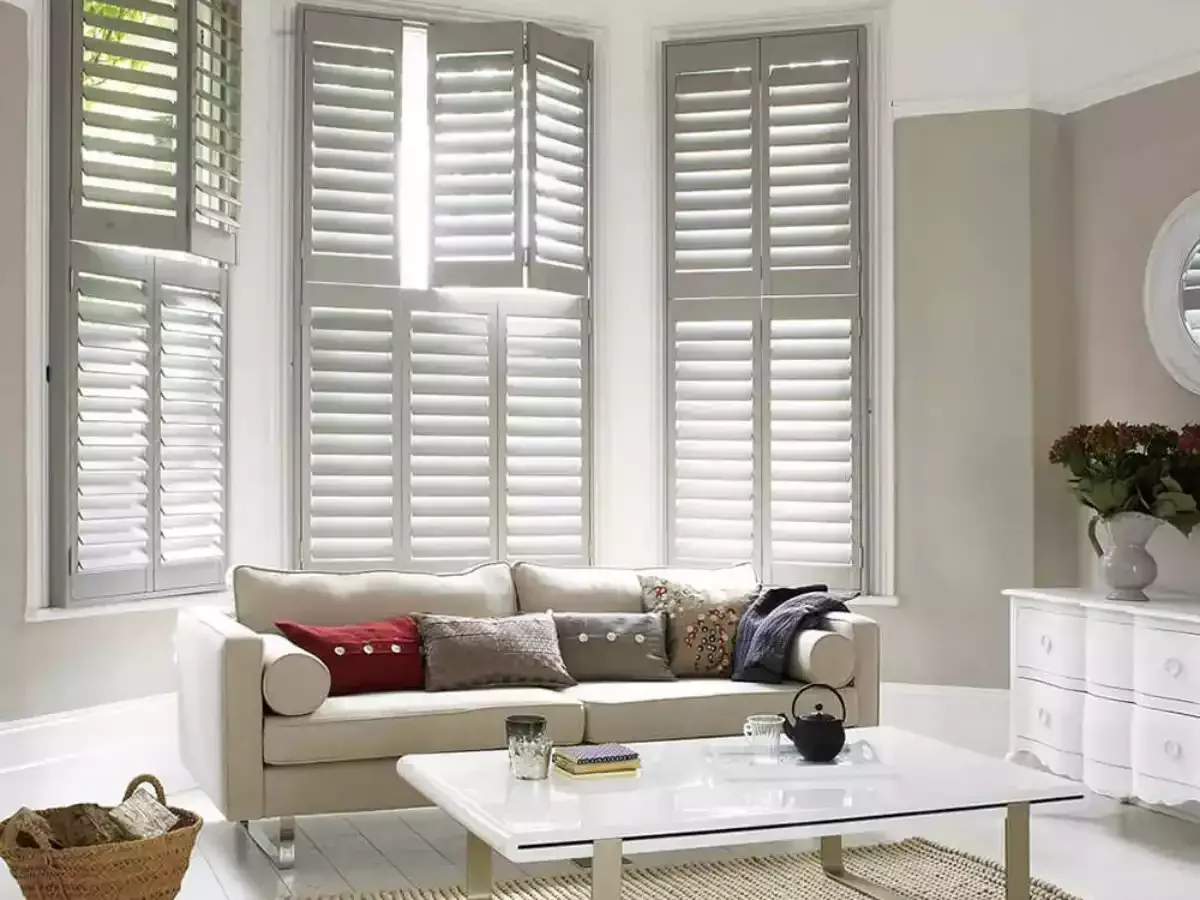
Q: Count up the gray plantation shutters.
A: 14